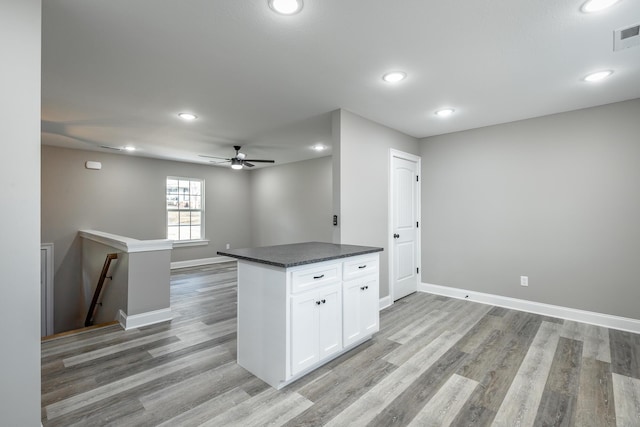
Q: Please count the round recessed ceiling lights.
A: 8